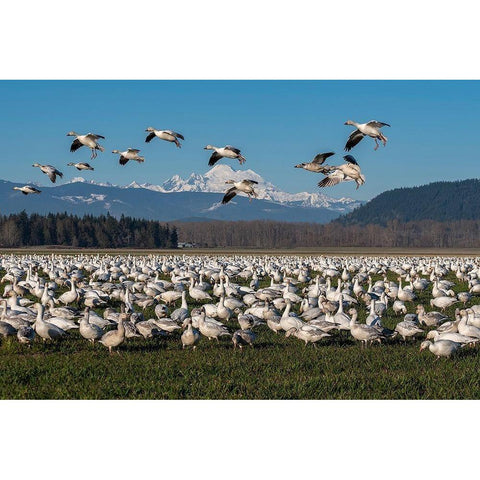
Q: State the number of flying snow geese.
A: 11